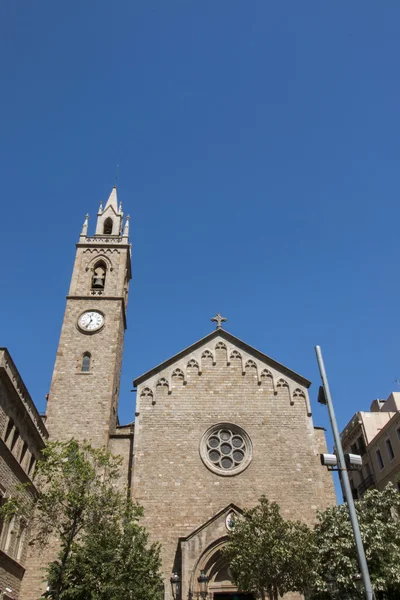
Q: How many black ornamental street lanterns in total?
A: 2